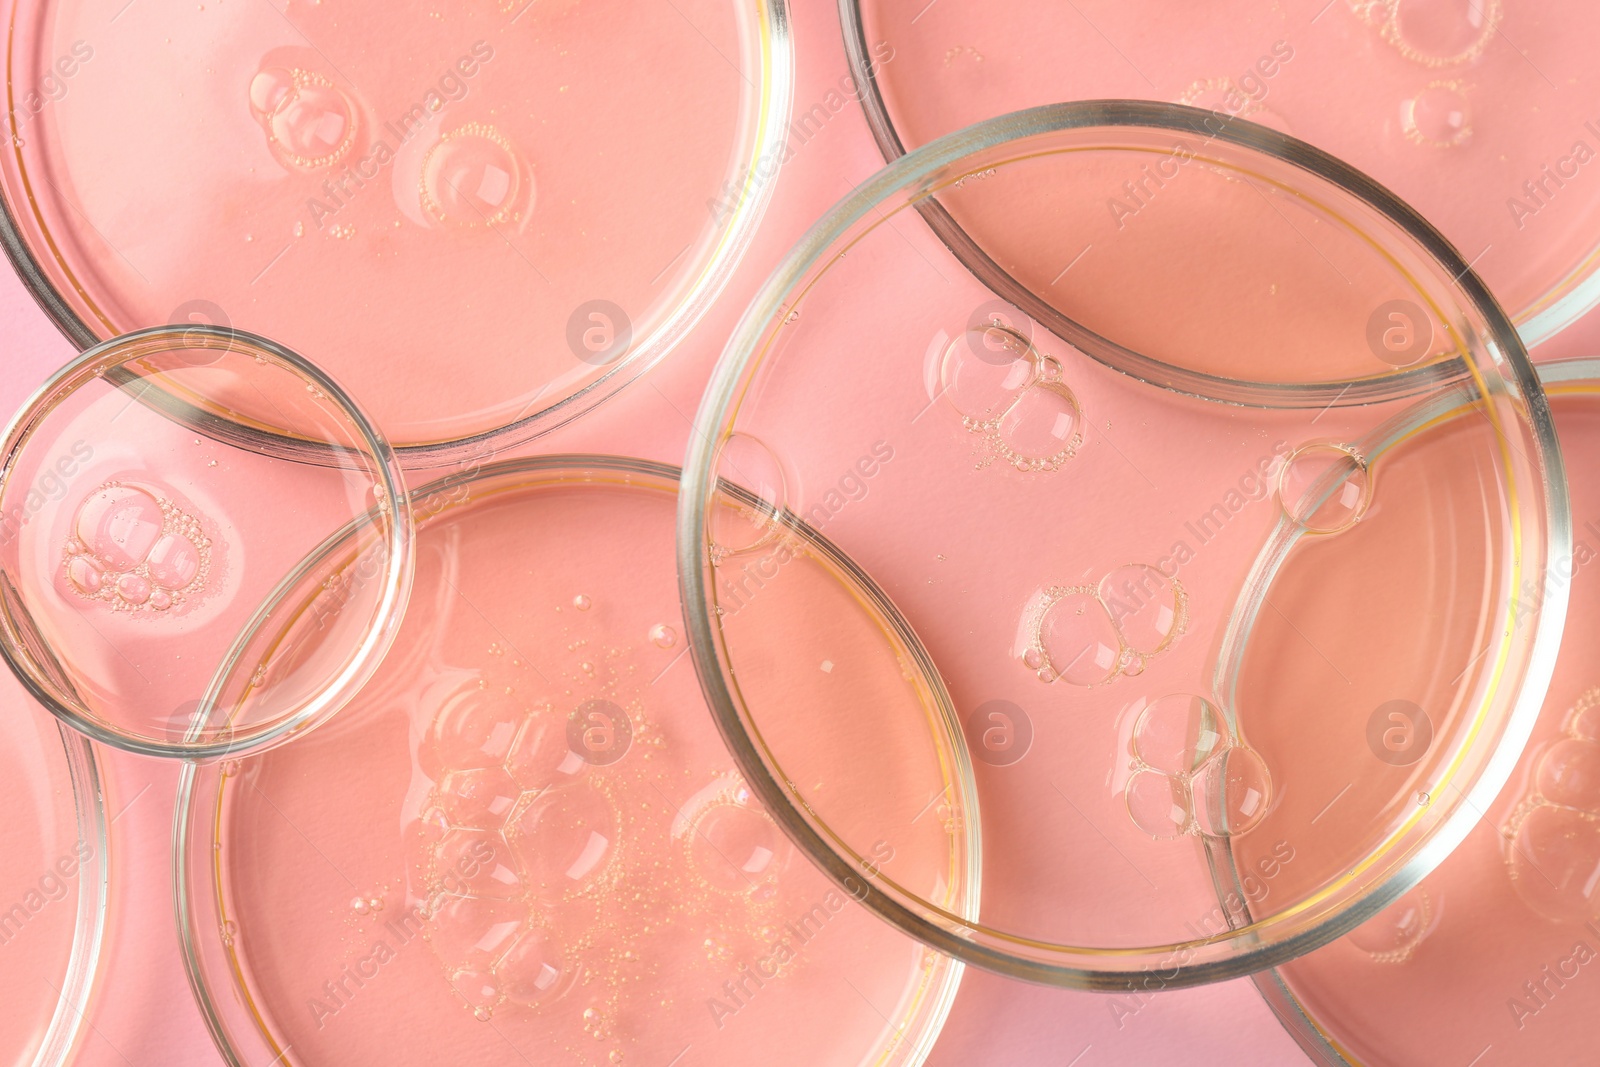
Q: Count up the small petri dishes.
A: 1